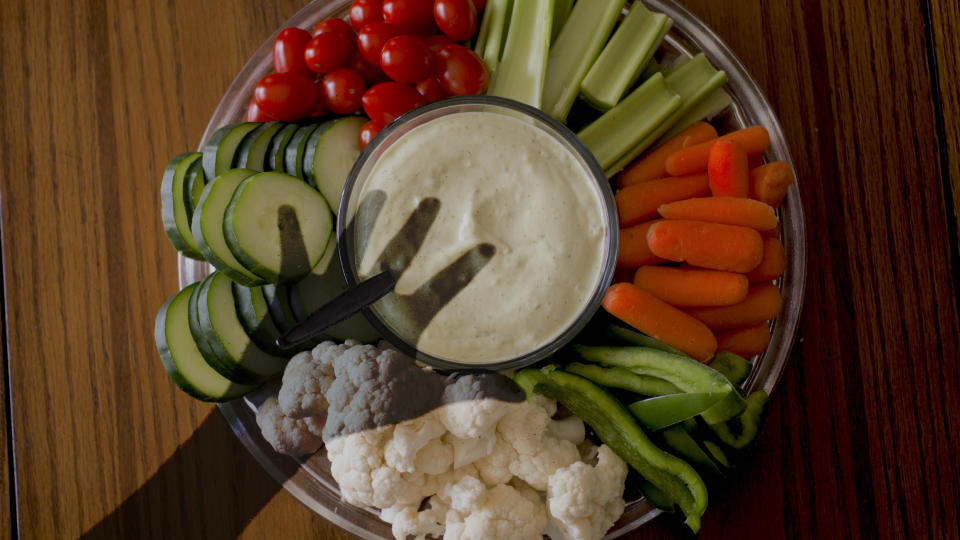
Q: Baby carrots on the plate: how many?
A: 13